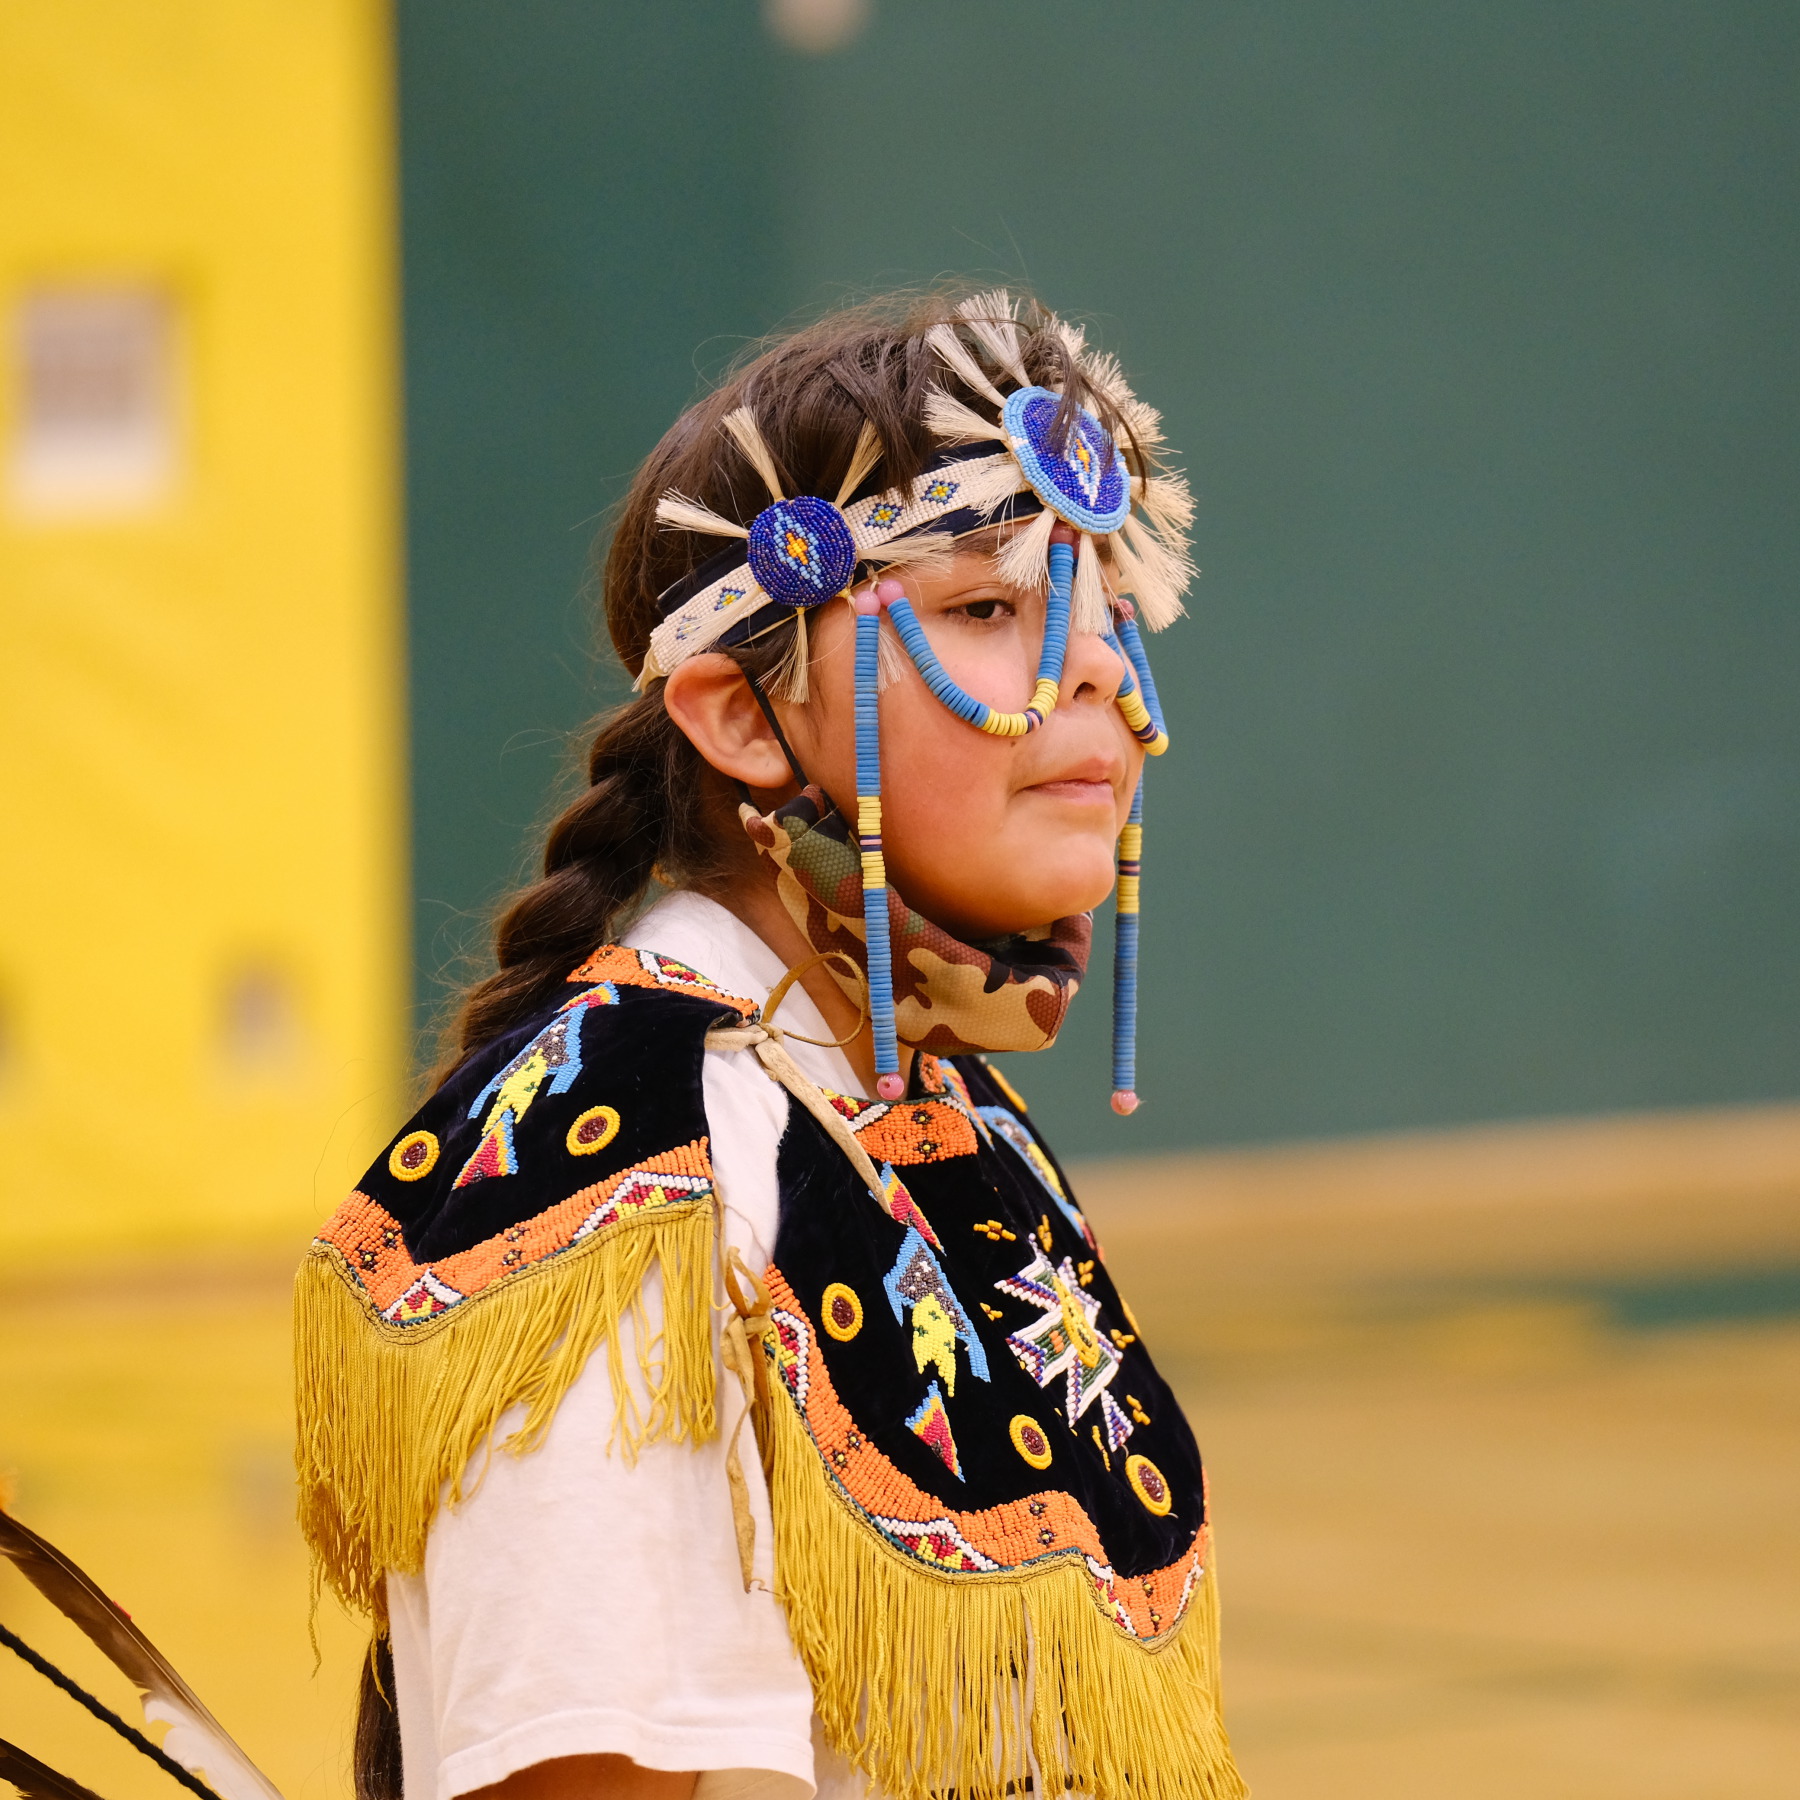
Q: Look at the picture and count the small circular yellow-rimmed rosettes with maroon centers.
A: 5